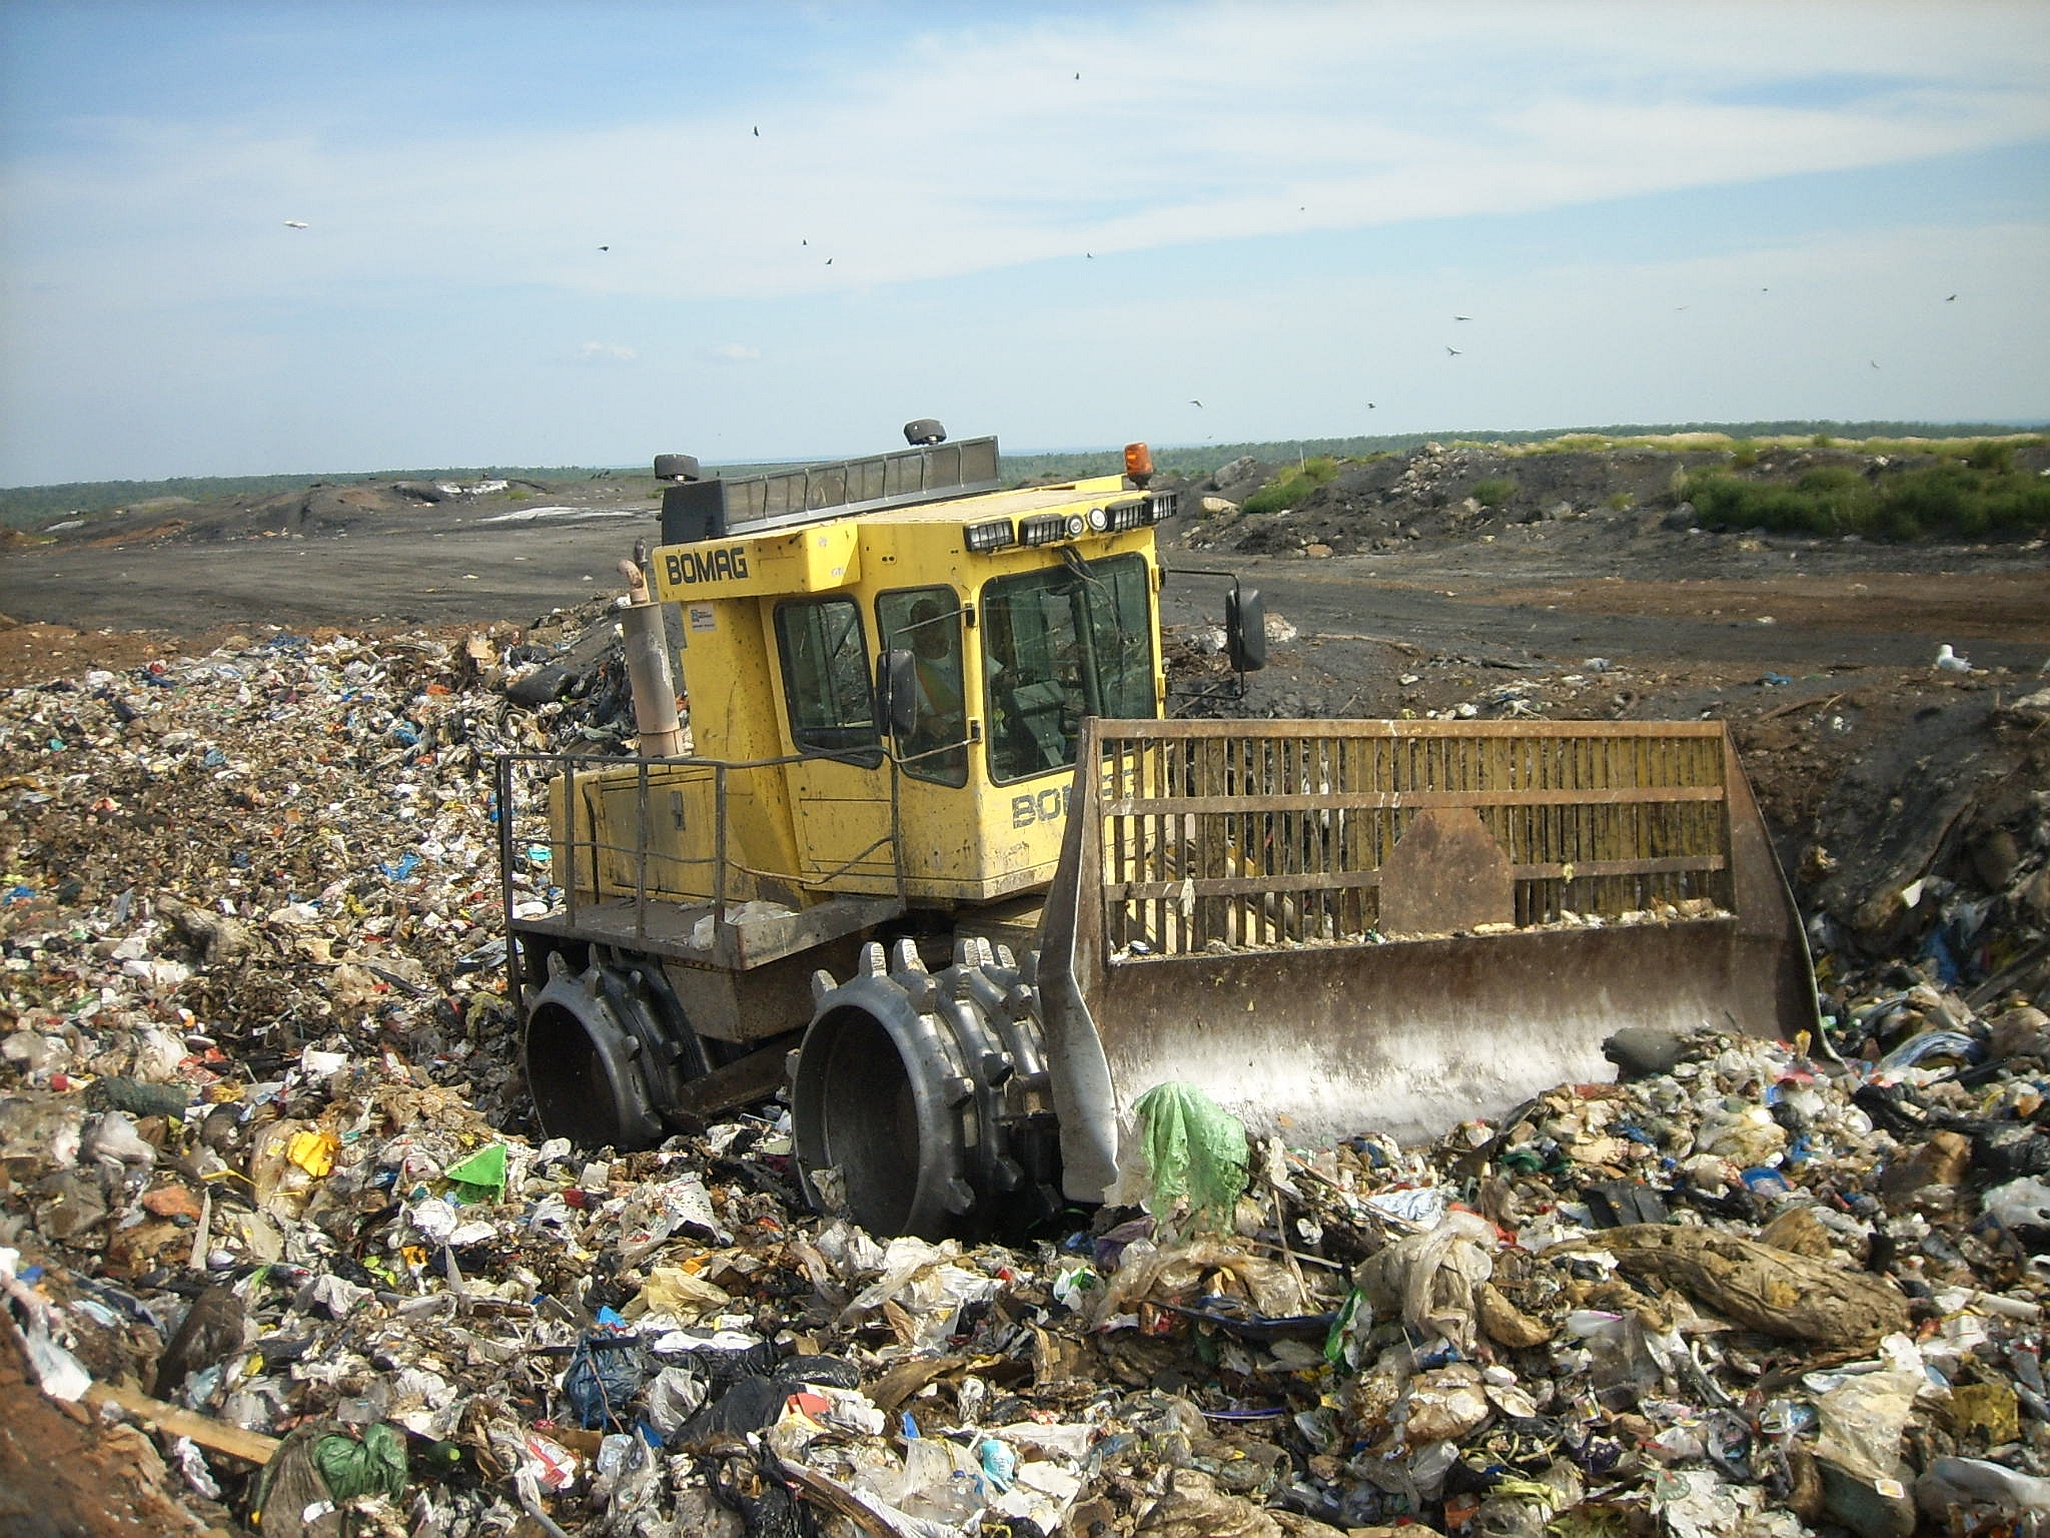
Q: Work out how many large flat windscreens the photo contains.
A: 1